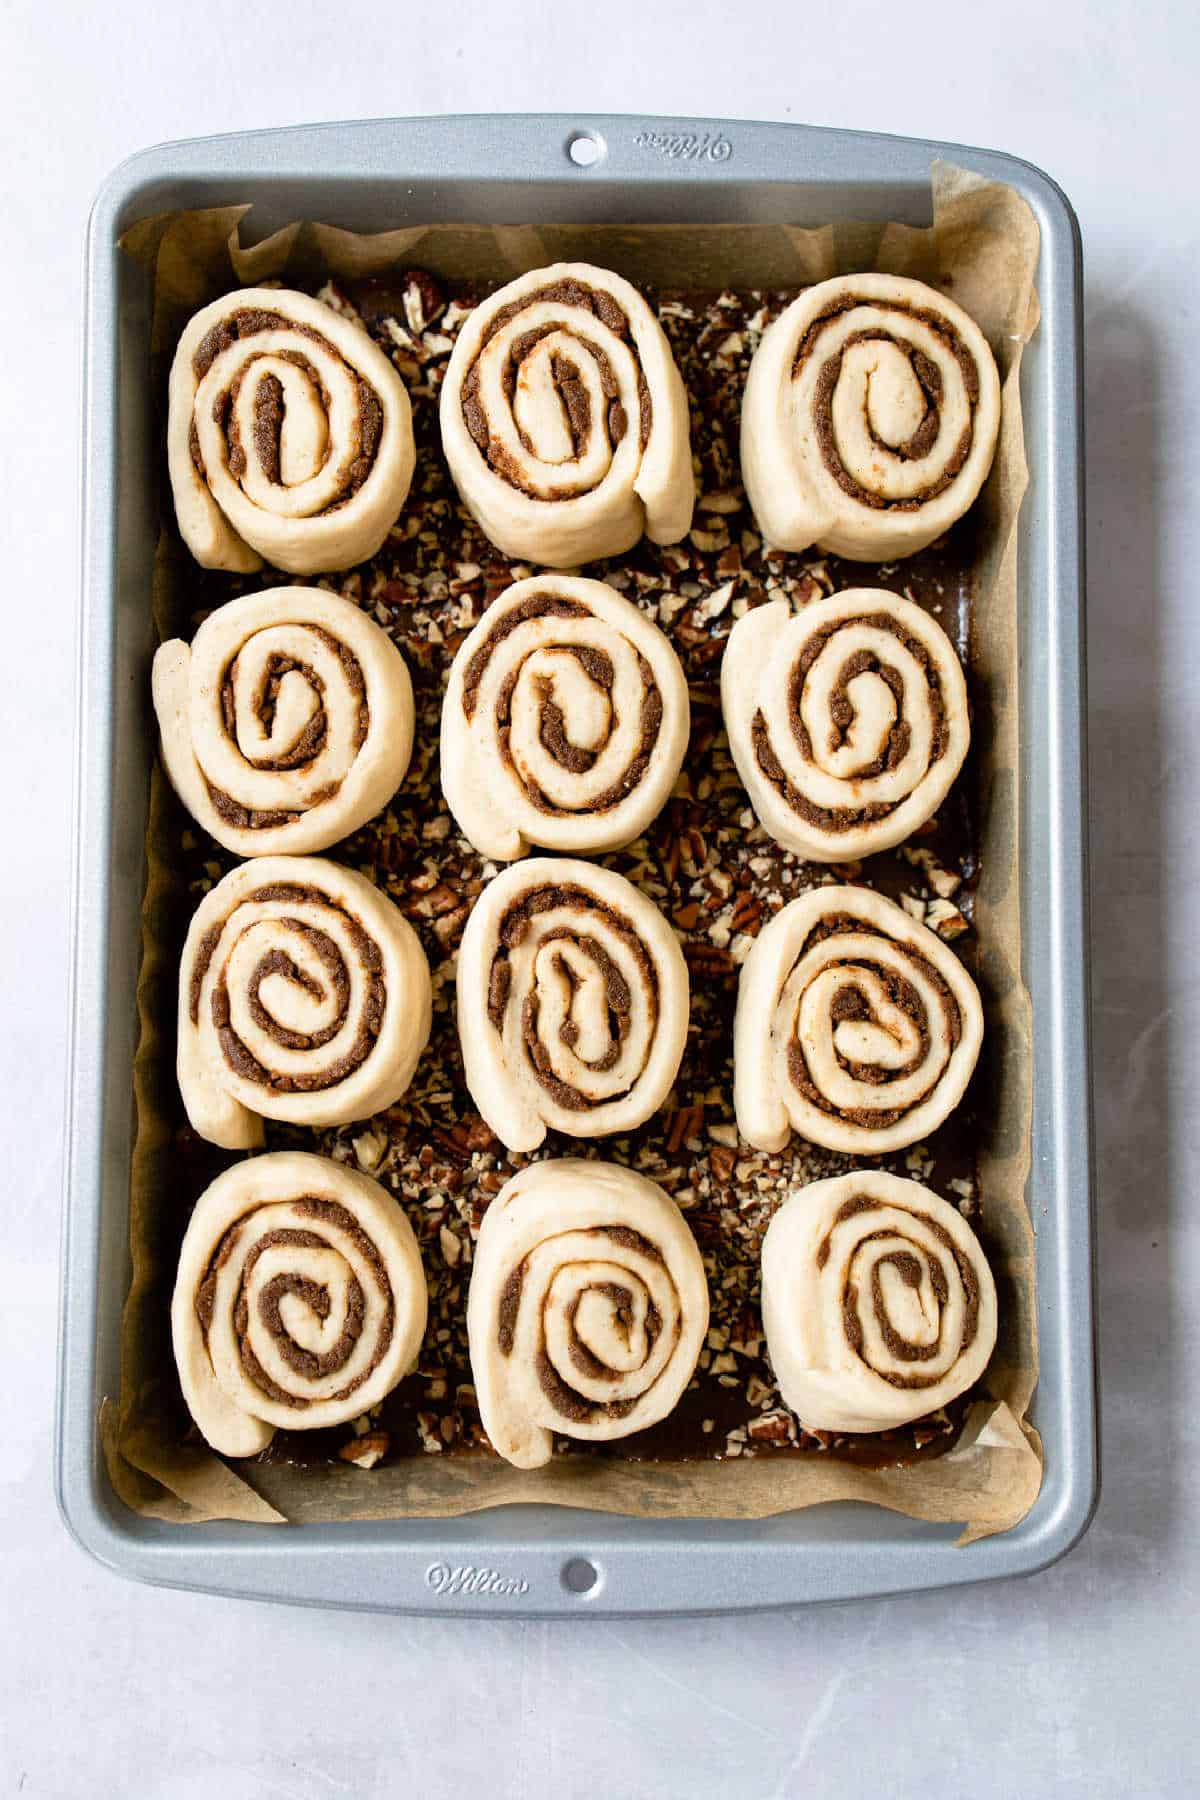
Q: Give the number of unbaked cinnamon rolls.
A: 12